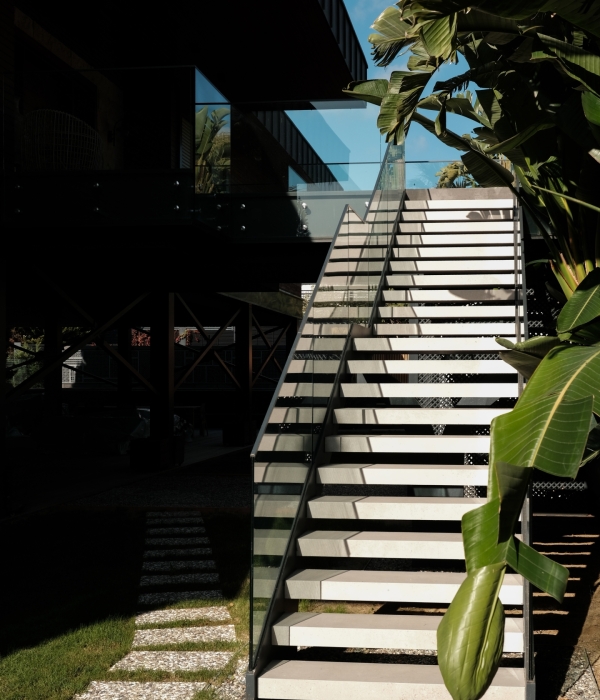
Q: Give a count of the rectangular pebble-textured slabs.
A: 12